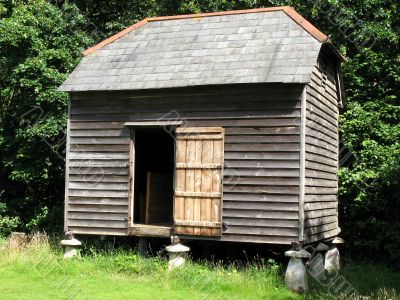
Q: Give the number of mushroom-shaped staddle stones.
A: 5